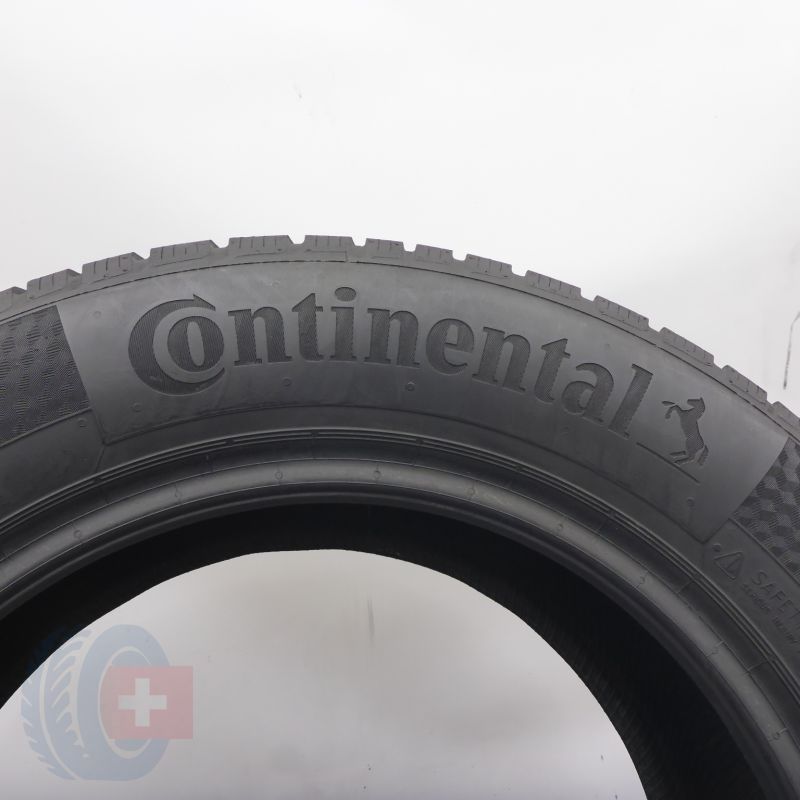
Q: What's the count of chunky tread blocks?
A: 14